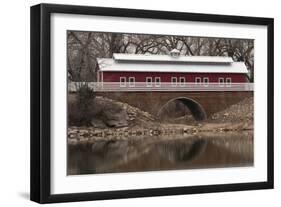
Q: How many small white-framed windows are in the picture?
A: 10